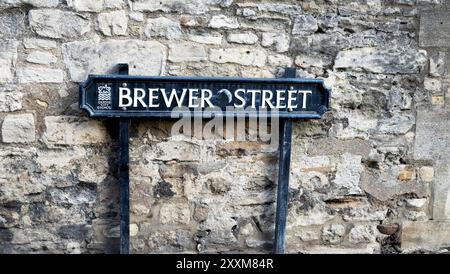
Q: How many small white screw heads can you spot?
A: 4